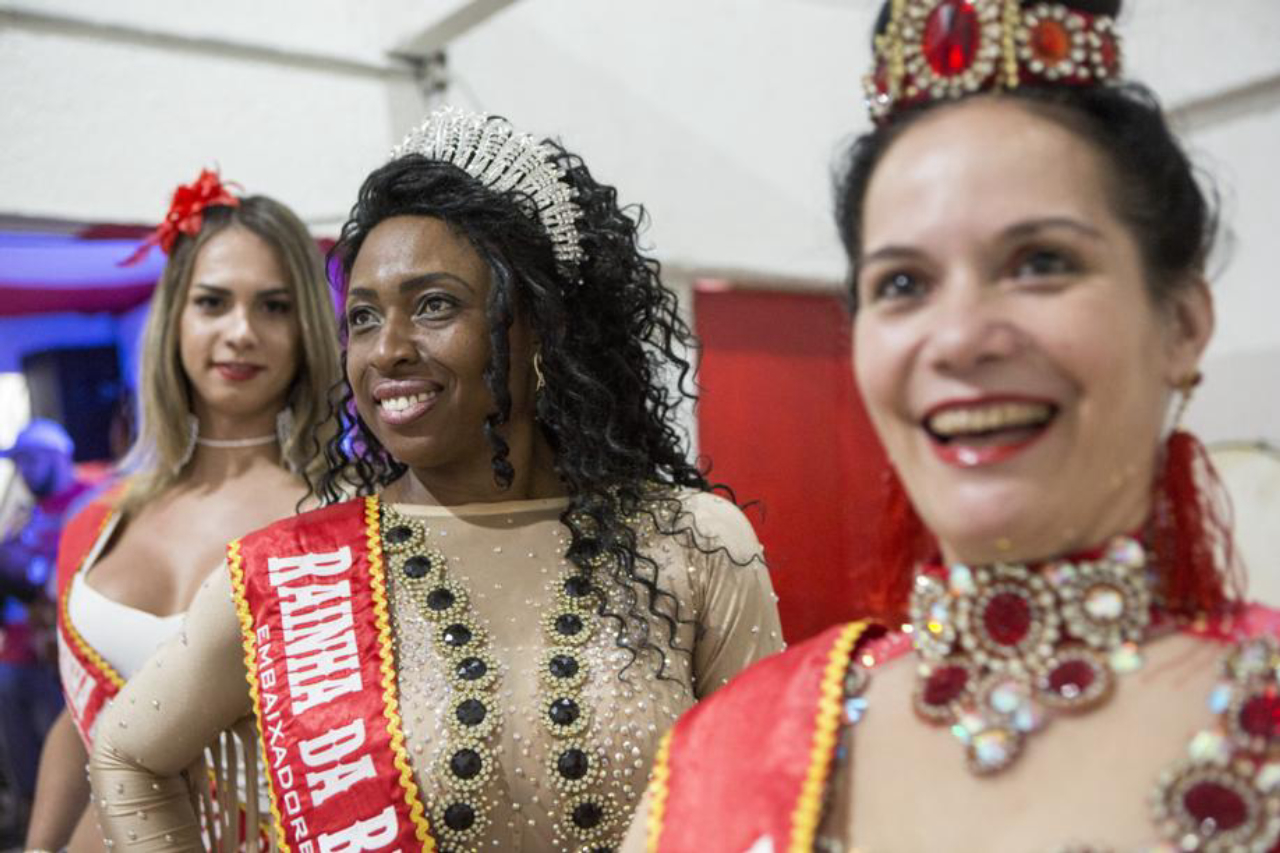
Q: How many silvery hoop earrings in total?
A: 2